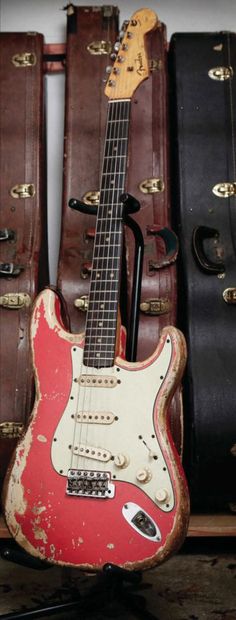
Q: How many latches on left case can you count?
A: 4